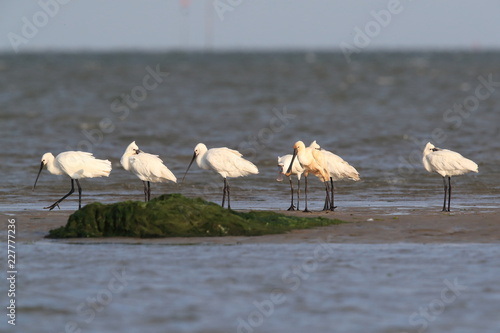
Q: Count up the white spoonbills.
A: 7